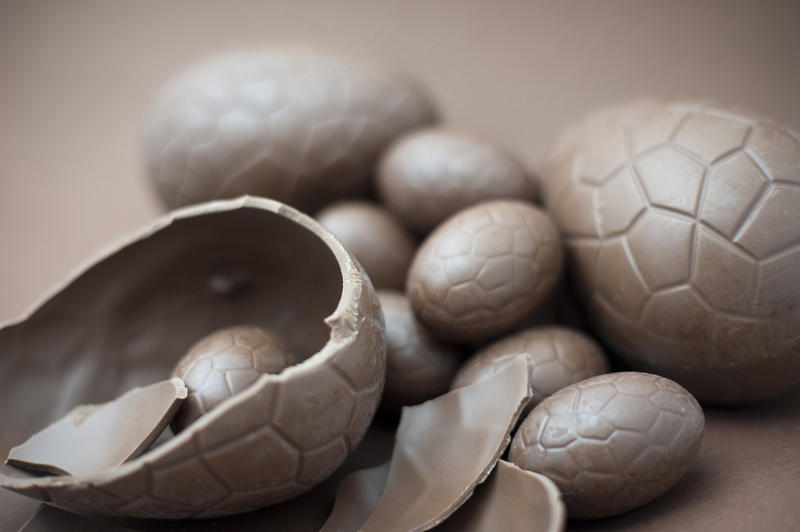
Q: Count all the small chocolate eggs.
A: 7